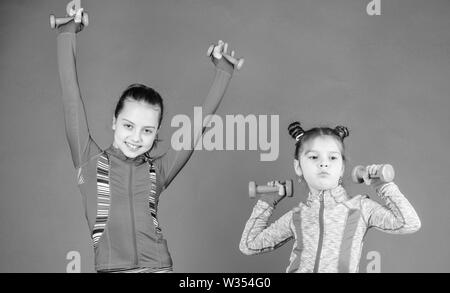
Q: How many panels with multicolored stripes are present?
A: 2